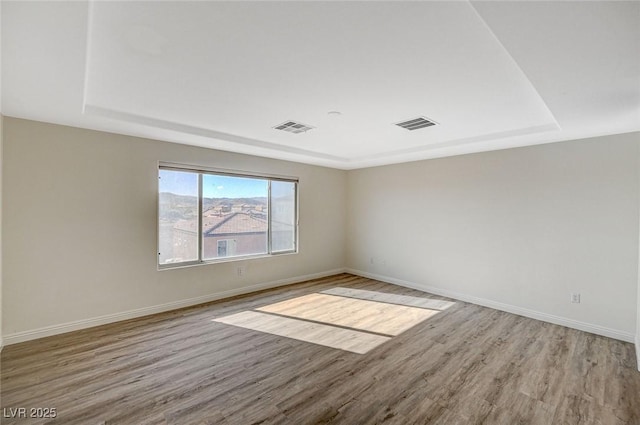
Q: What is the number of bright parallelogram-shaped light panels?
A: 3